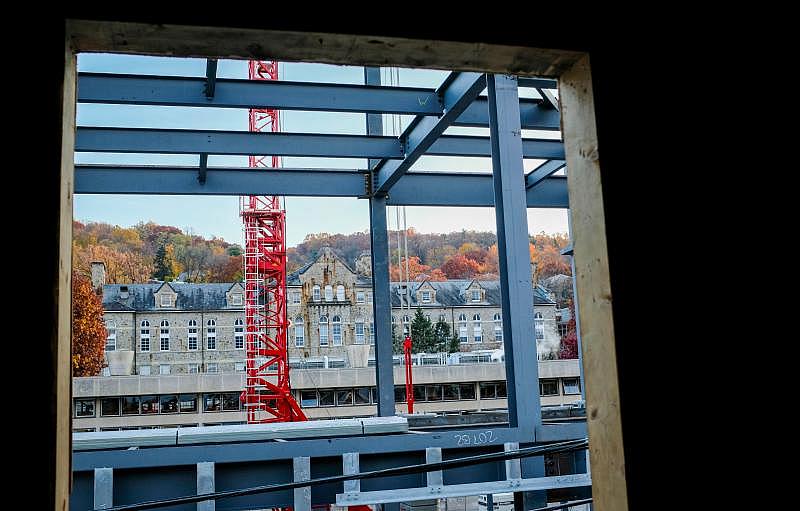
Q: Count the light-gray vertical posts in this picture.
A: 6